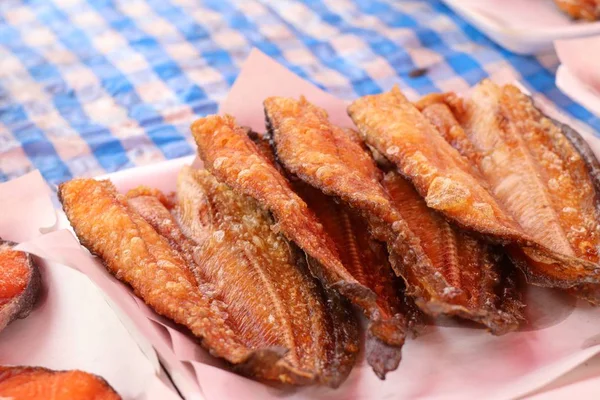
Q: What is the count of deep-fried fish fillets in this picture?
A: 4